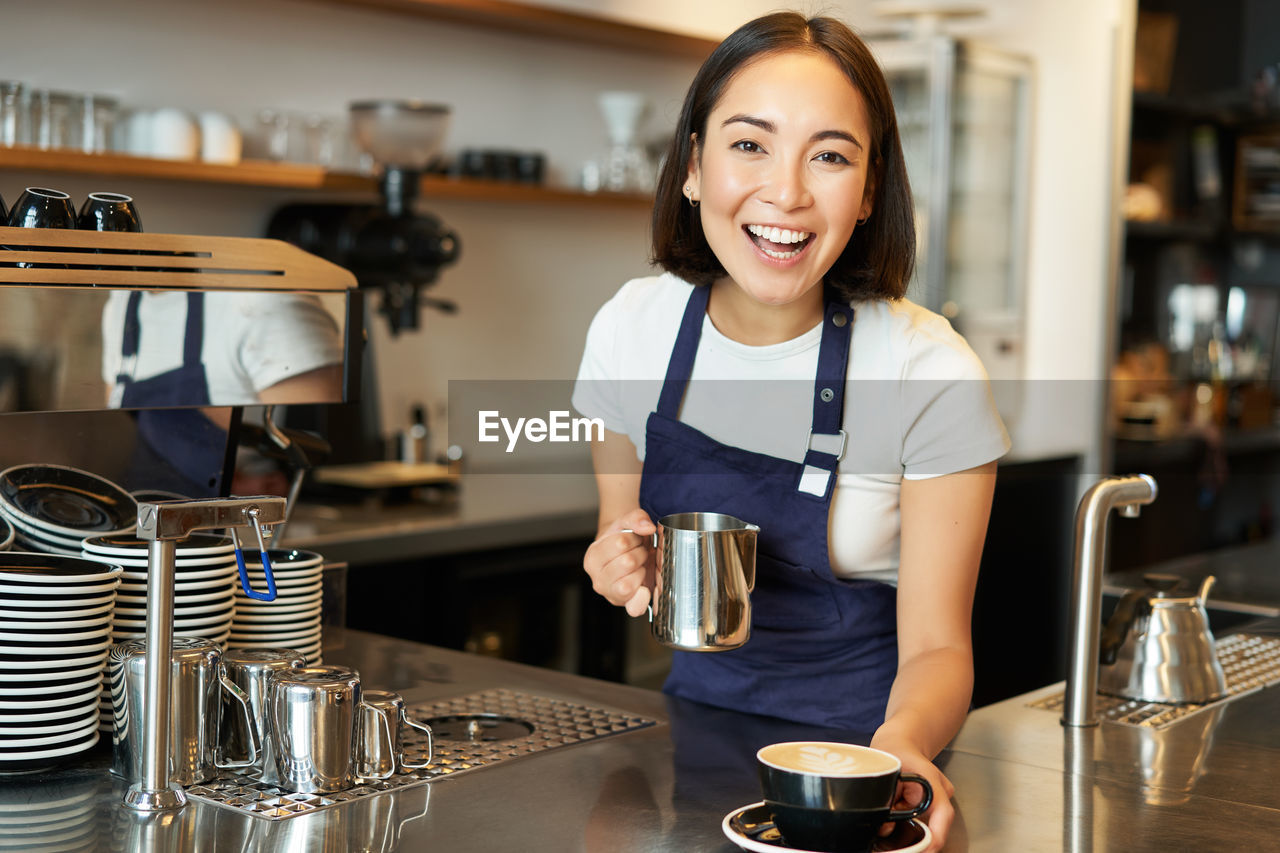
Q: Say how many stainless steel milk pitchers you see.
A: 5